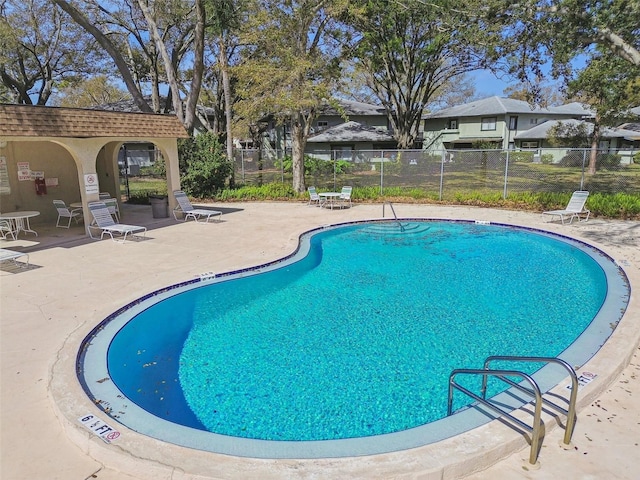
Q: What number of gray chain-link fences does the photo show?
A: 1